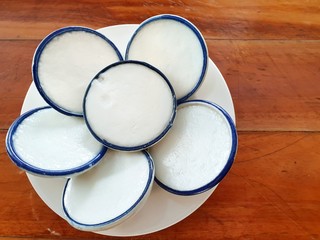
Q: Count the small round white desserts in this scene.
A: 6